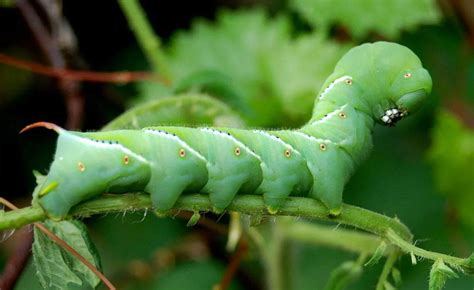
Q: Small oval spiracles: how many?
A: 9